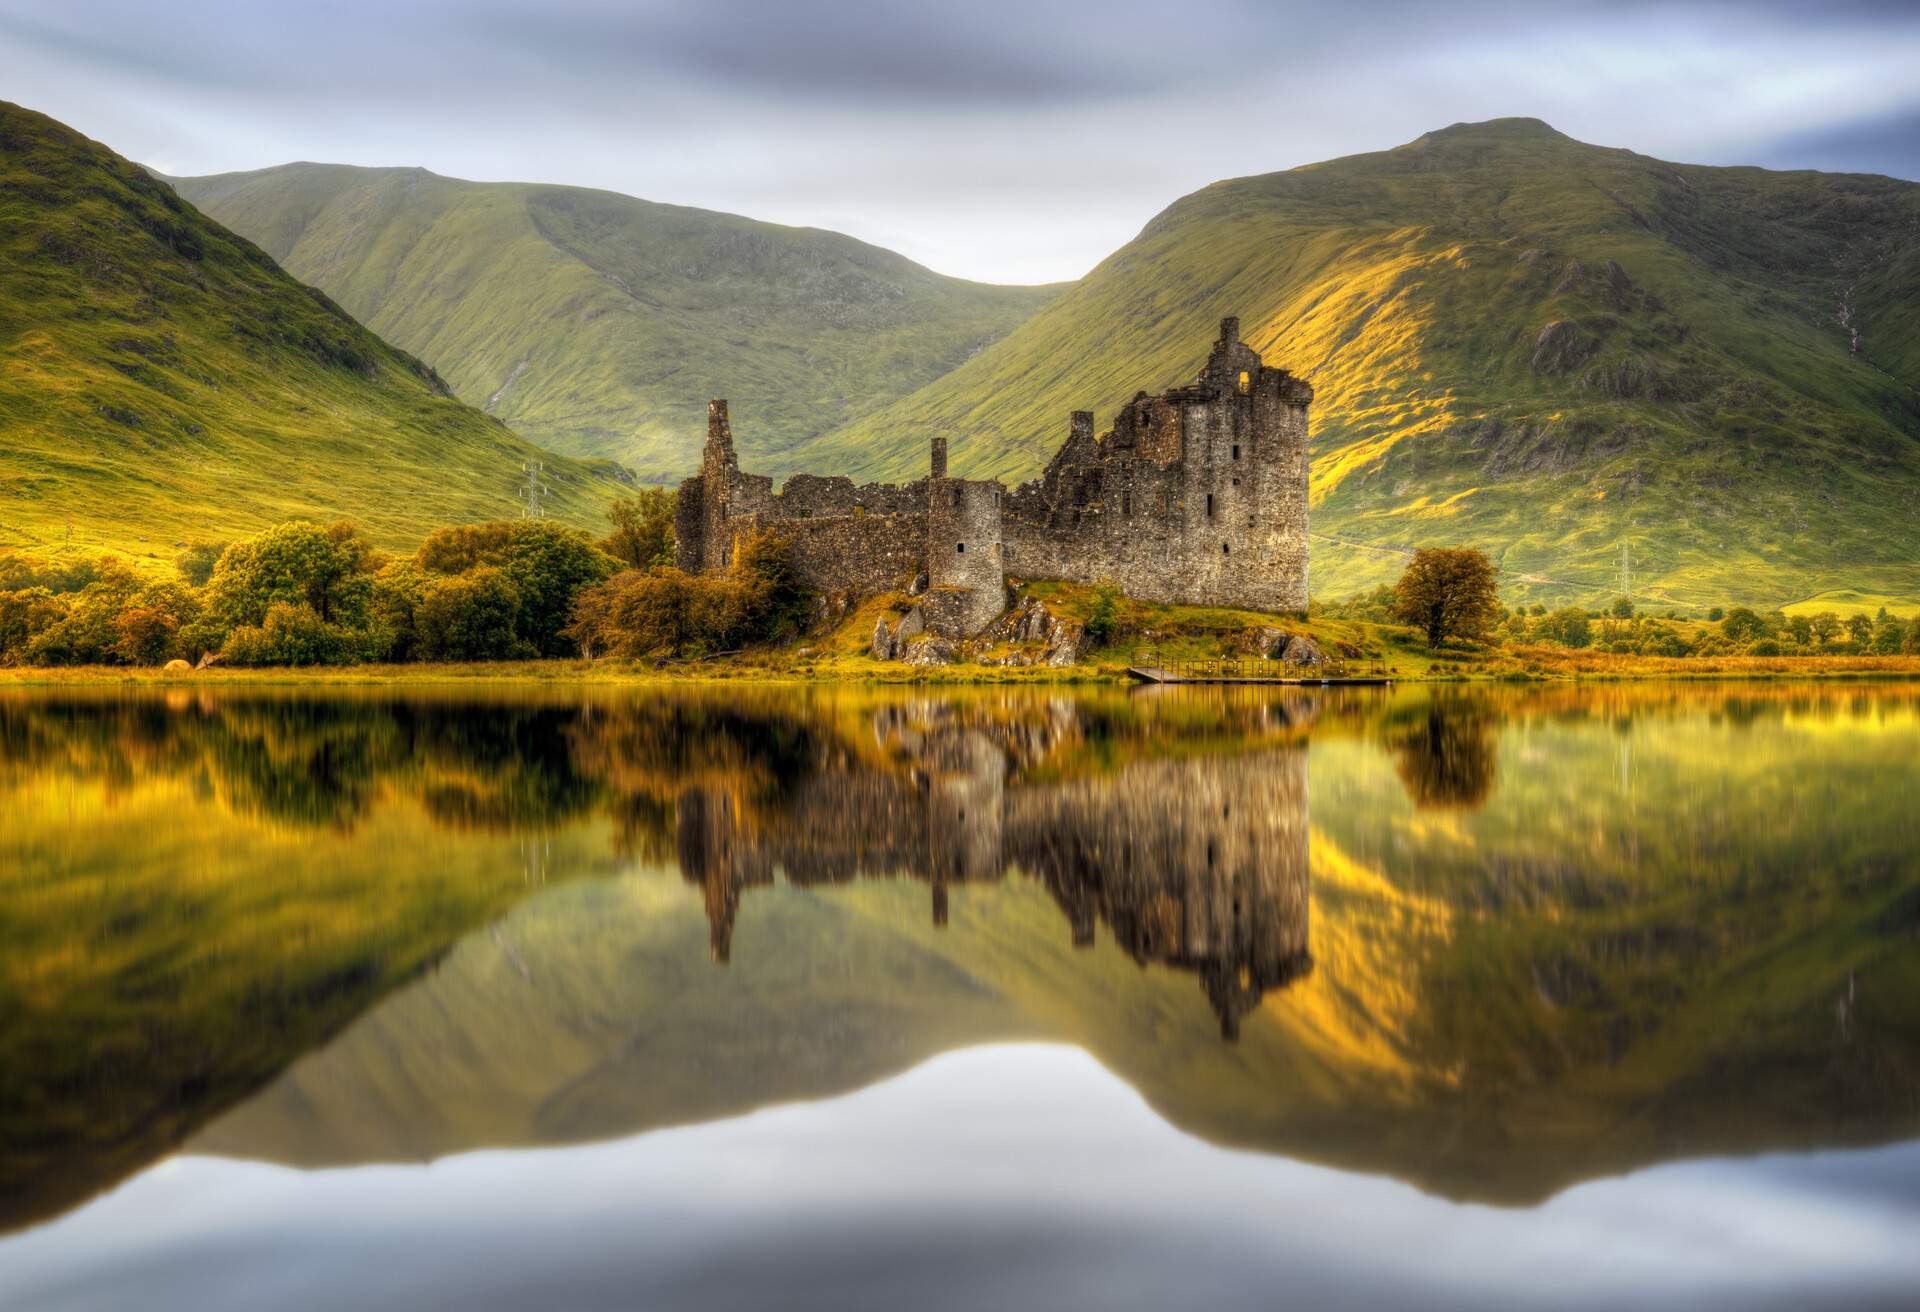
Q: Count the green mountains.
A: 3